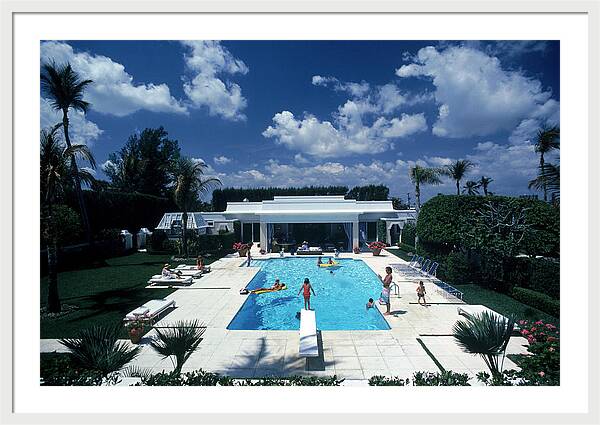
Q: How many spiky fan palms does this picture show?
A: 3